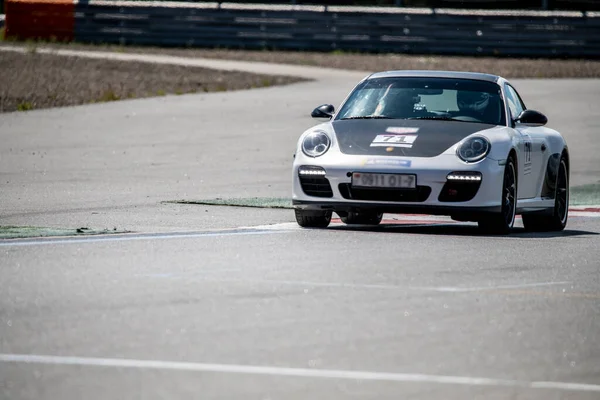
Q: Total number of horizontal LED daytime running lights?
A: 2